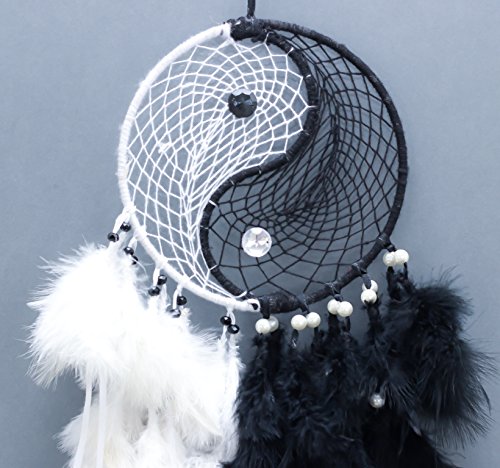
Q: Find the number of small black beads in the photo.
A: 10